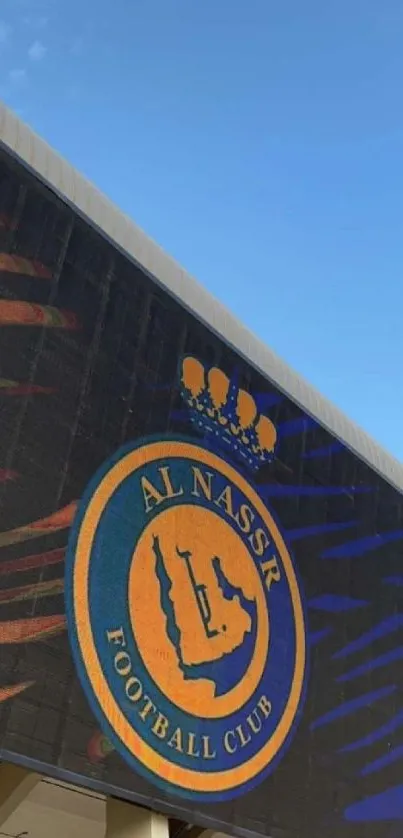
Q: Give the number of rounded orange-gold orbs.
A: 4